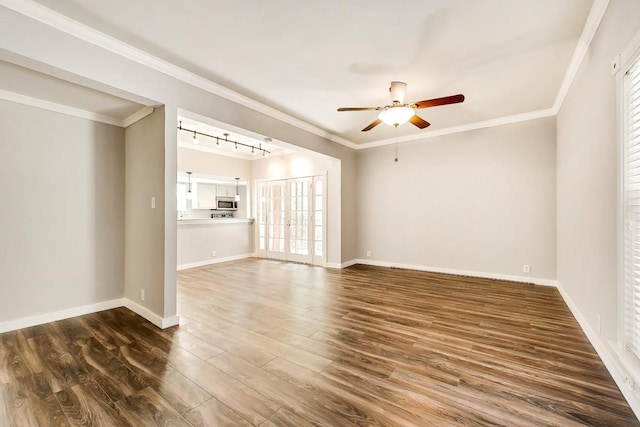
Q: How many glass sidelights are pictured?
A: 2